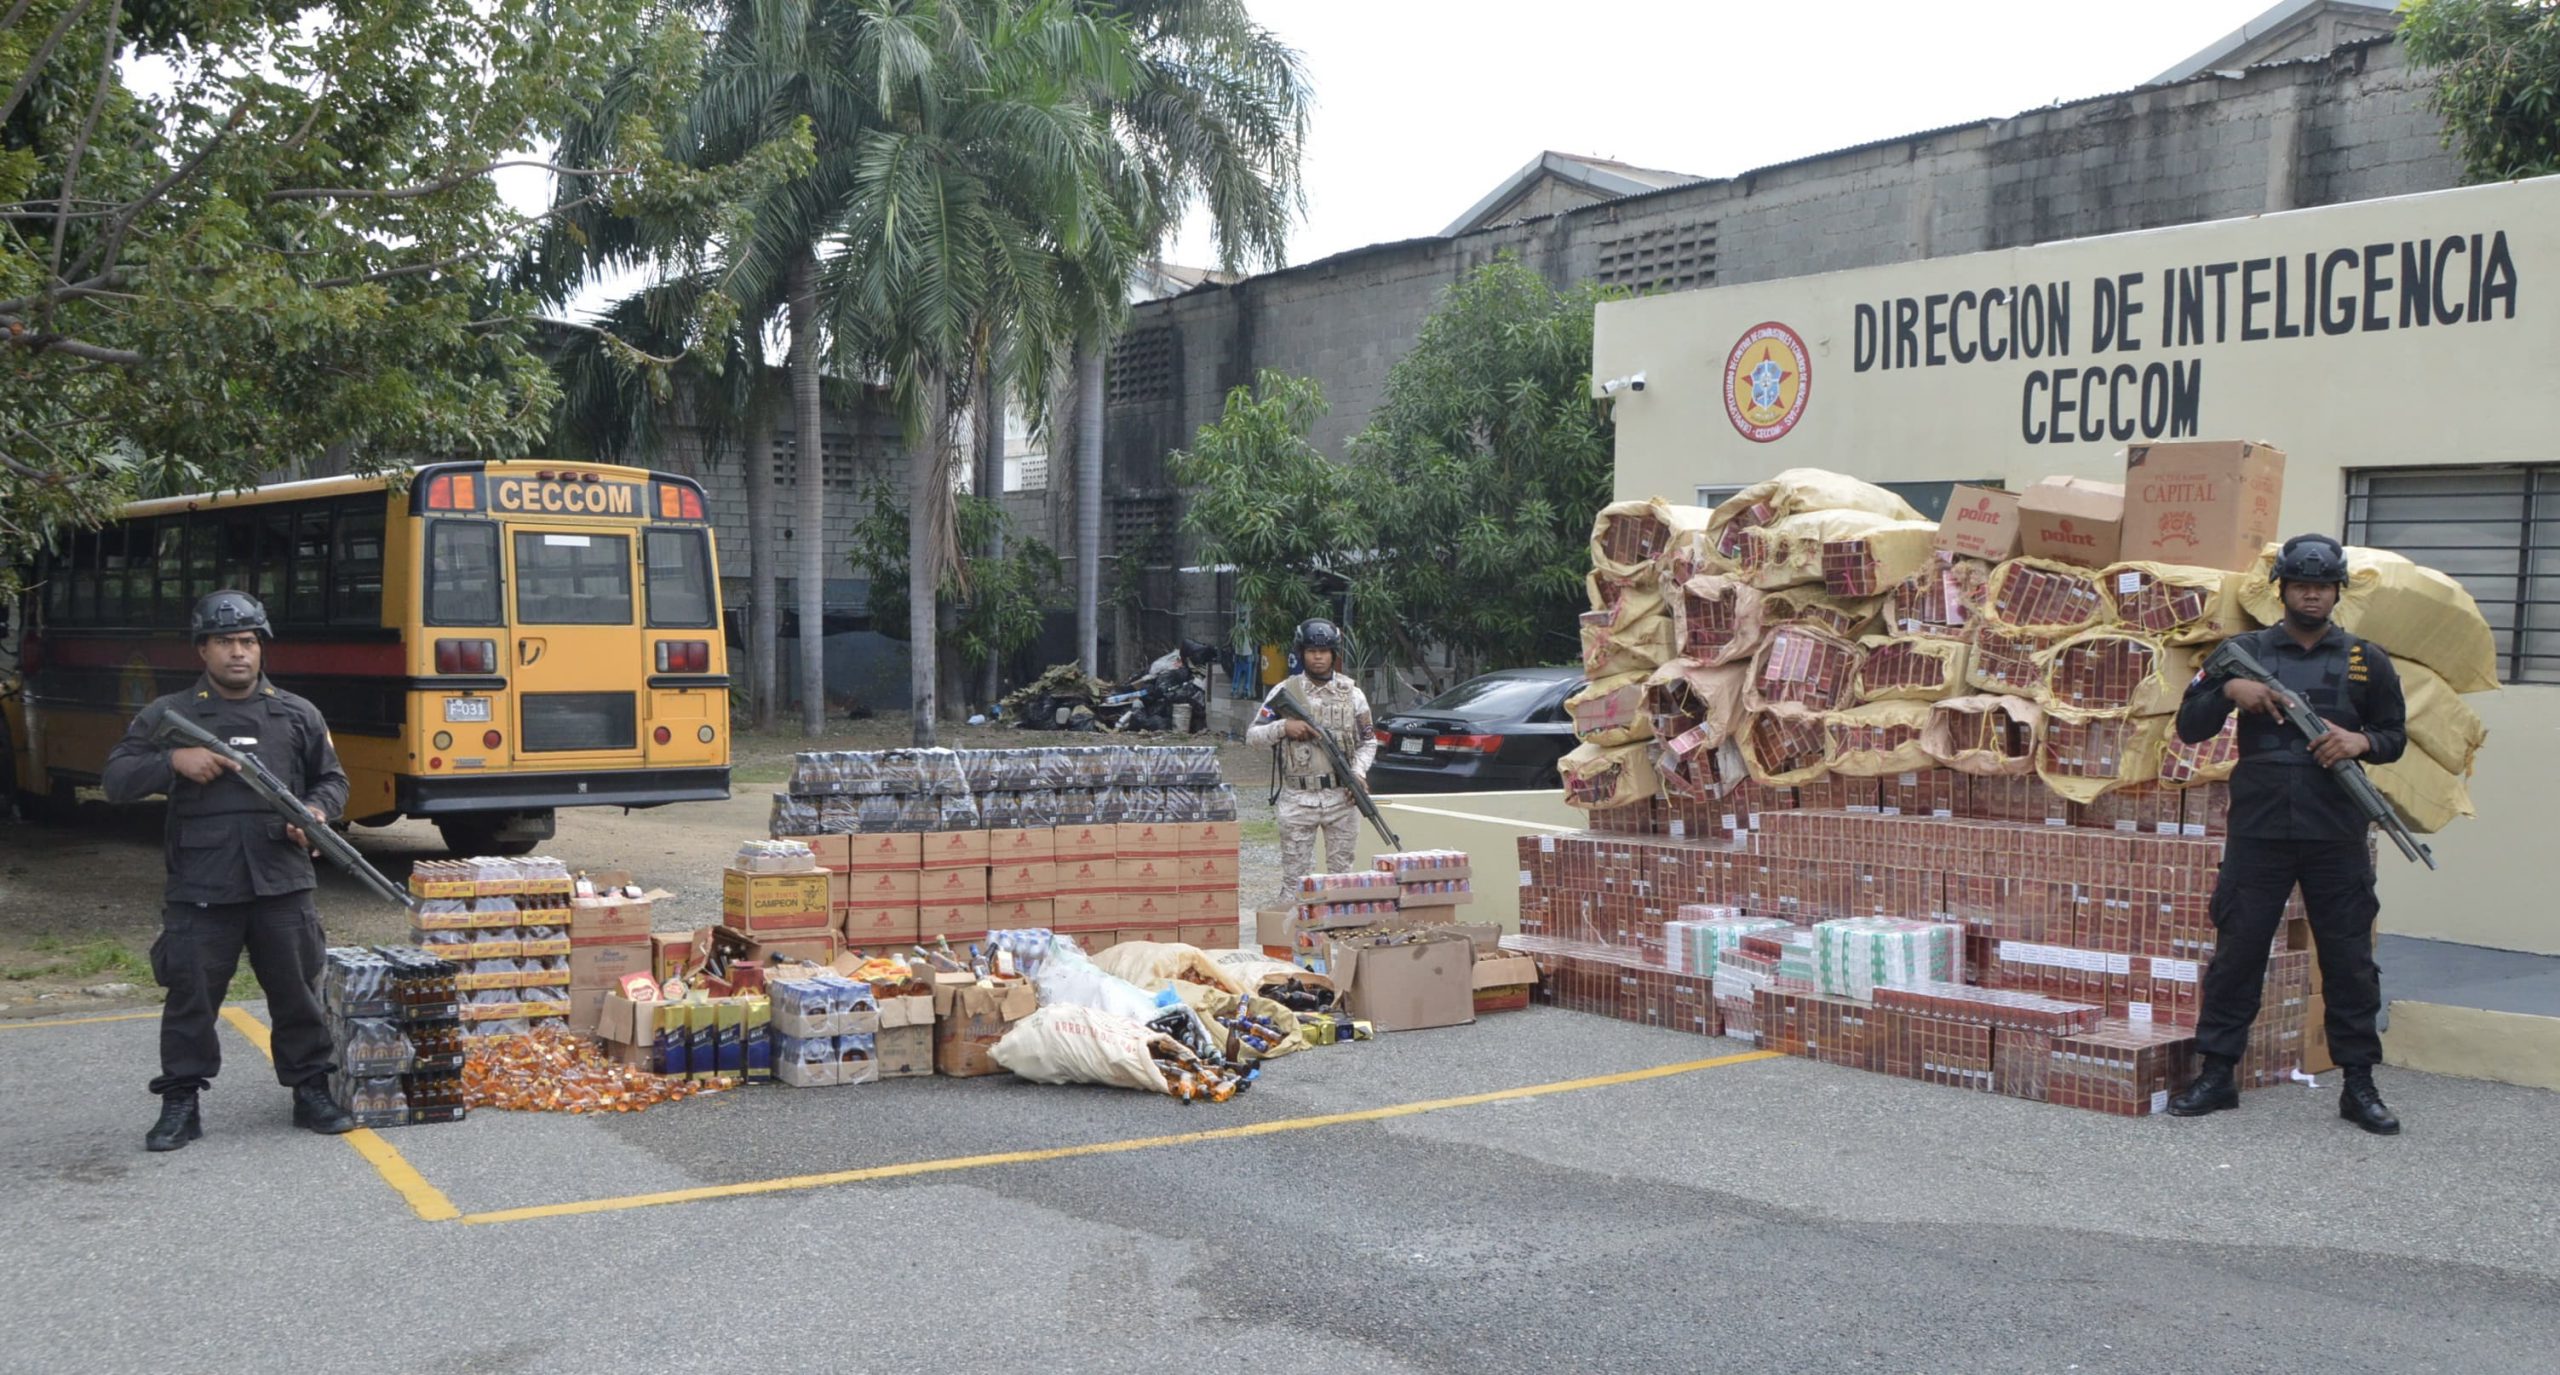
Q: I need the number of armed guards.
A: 3